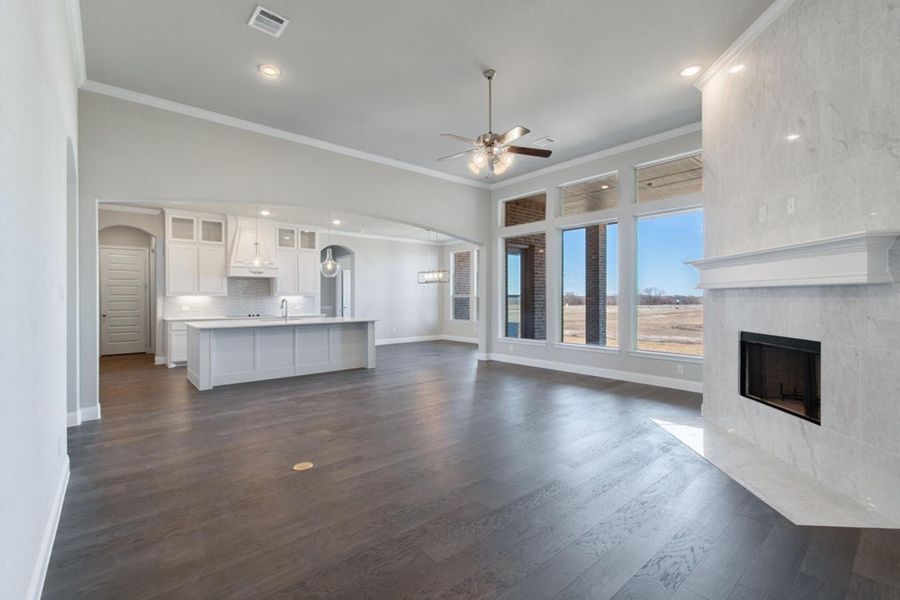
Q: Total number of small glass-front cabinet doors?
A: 4